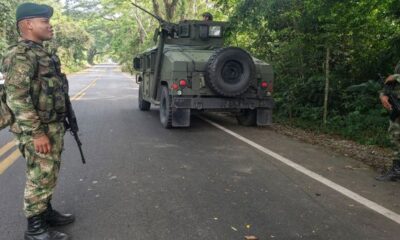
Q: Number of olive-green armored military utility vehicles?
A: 1